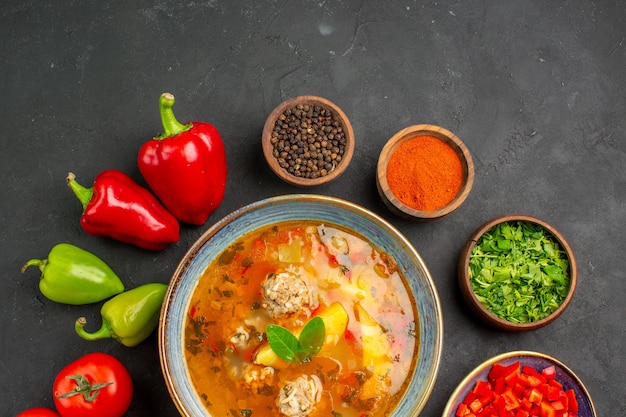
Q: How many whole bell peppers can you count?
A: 4